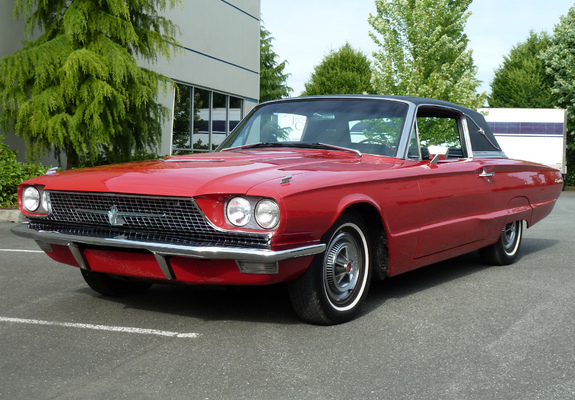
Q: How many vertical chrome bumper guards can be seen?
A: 2